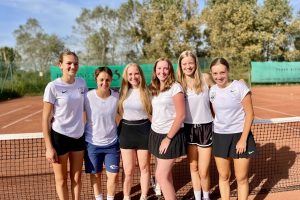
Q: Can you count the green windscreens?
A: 2